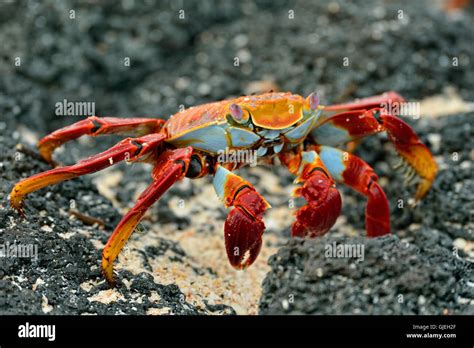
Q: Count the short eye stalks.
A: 2